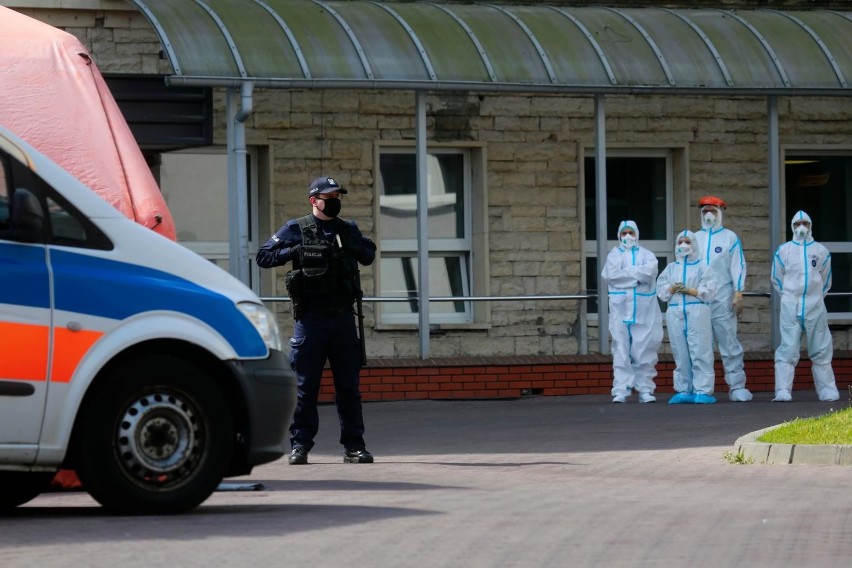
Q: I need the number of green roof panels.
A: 12